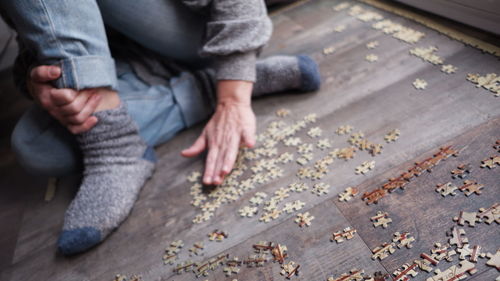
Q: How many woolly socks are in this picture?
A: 2